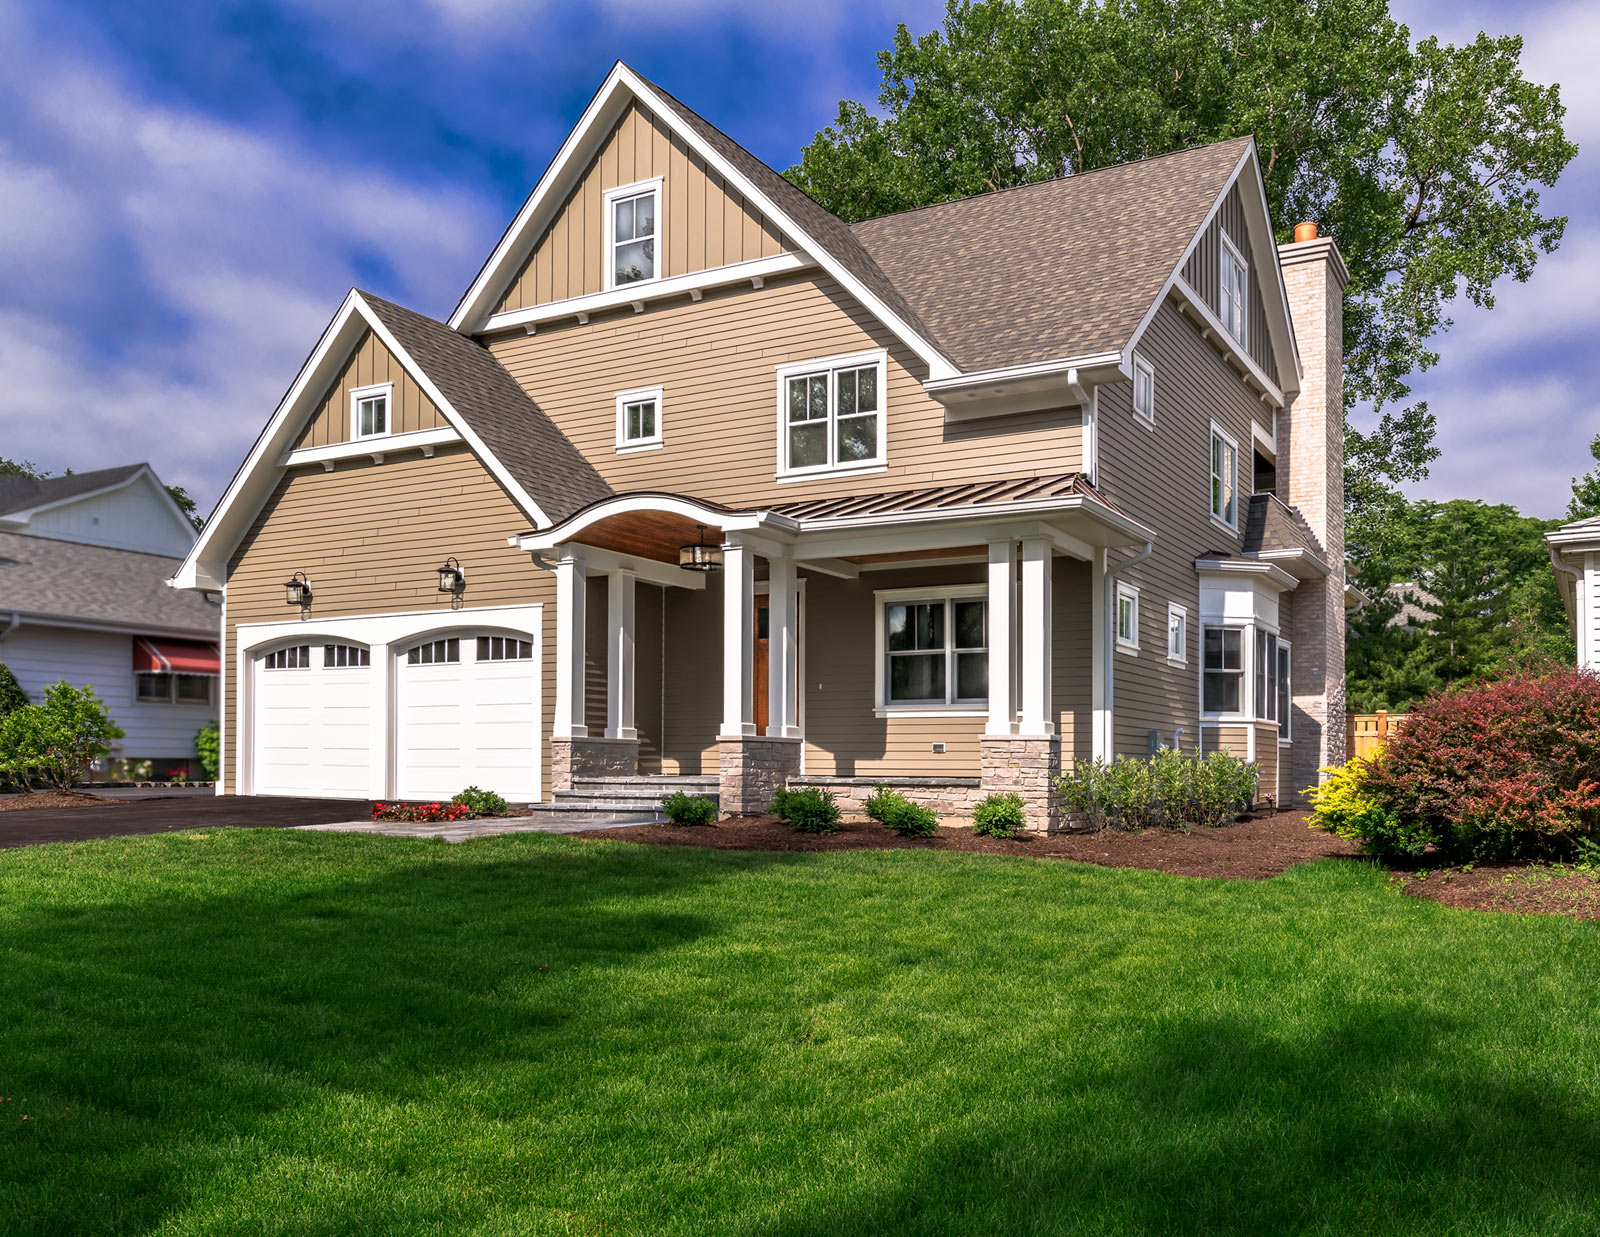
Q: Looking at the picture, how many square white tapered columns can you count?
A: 6